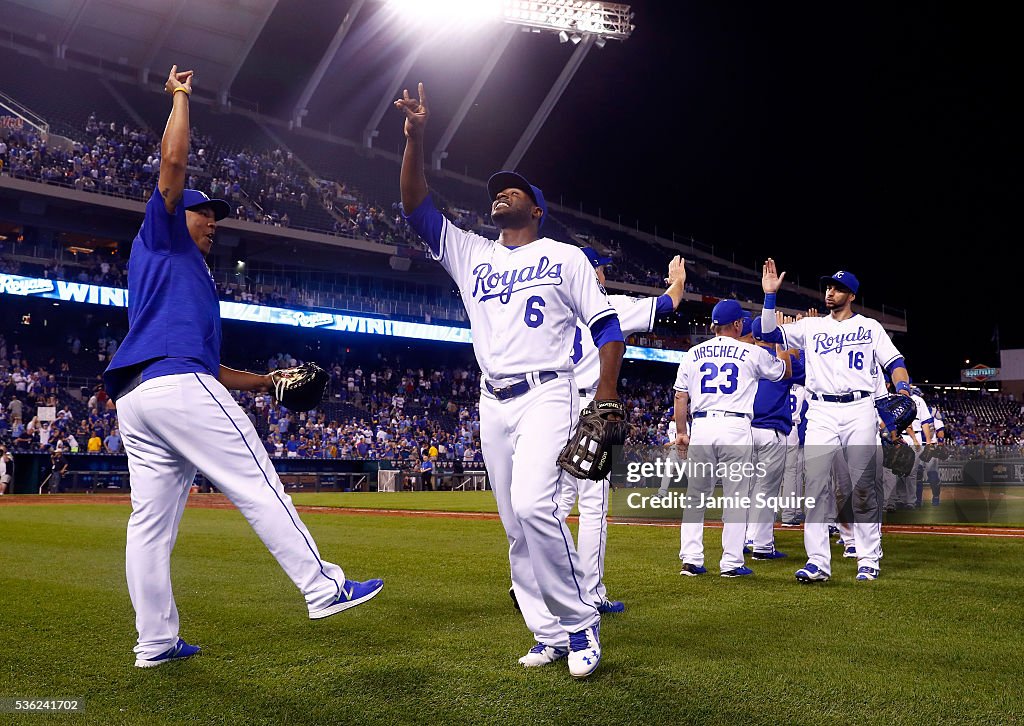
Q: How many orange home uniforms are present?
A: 0